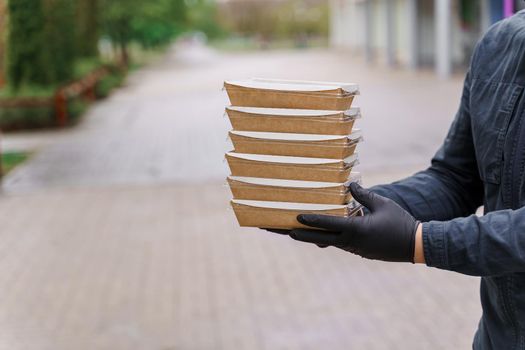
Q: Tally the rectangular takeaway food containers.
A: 6